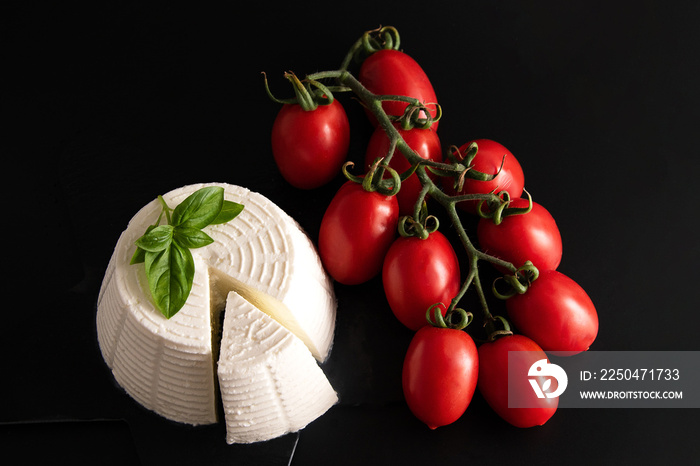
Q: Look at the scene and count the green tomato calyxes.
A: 10